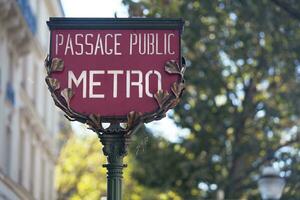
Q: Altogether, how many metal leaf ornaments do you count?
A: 8